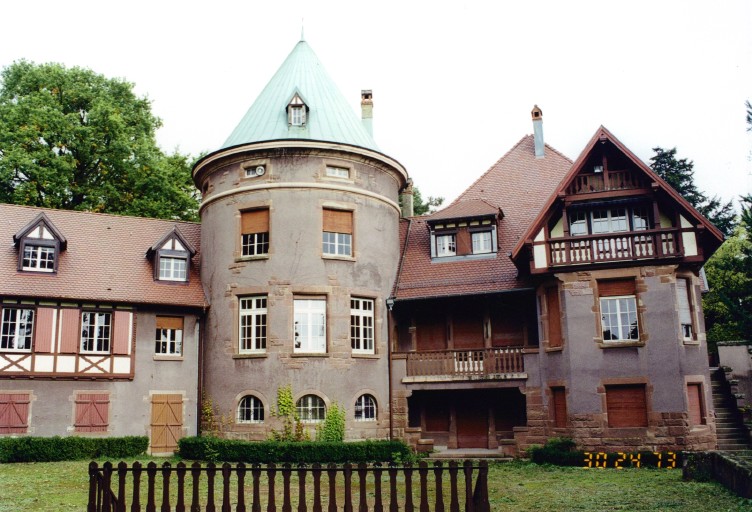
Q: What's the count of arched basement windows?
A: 3